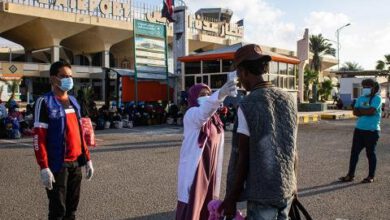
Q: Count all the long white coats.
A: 1